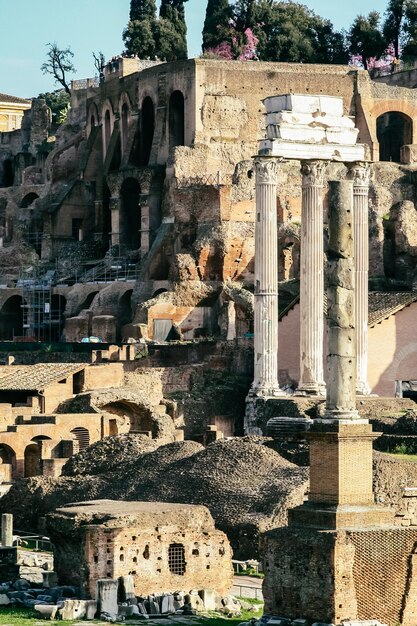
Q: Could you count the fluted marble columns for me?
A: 3